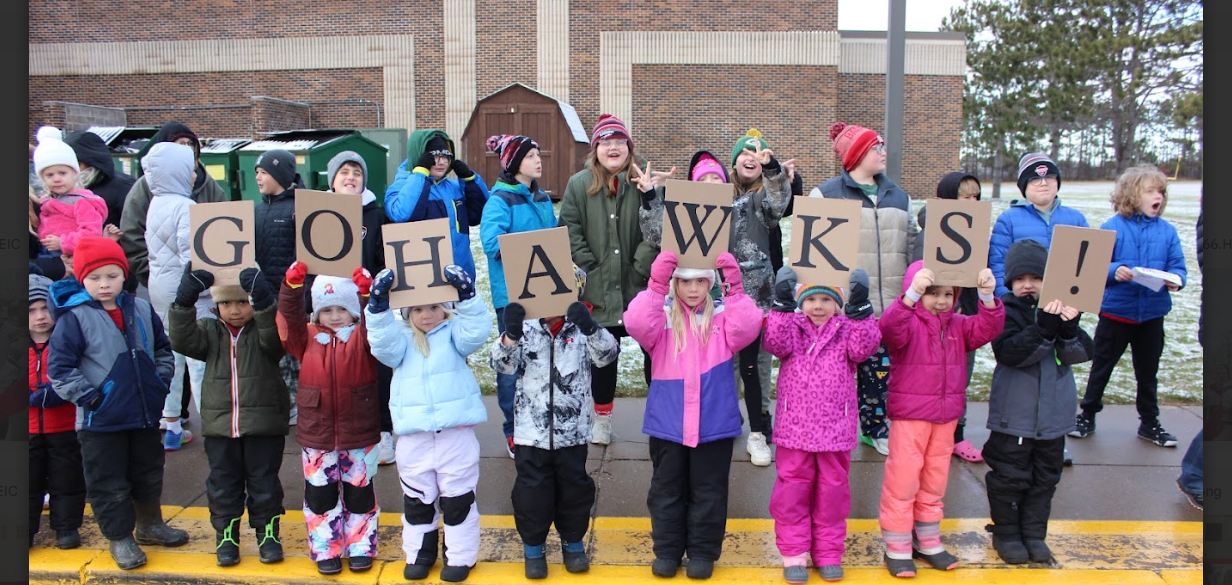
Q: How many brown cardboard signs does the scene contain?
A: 8